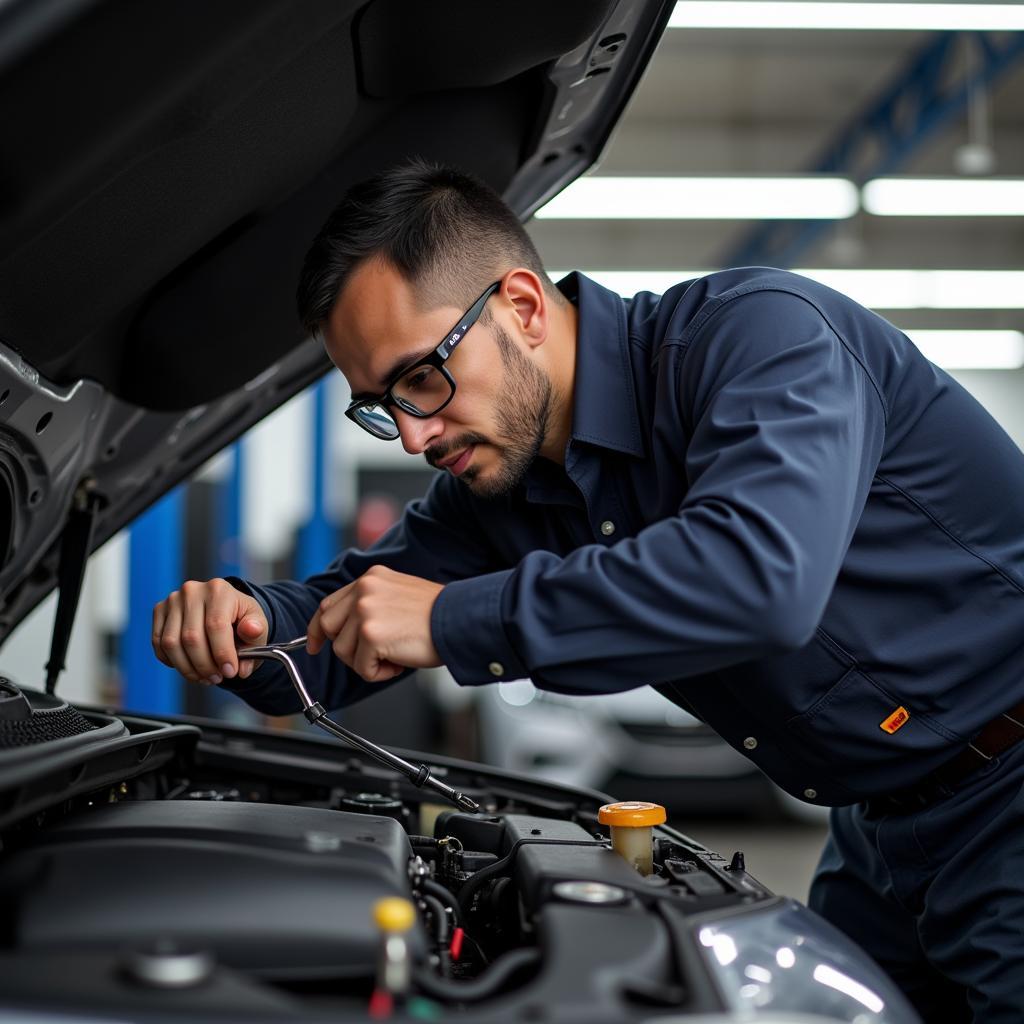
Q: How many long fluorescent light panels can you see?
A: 5